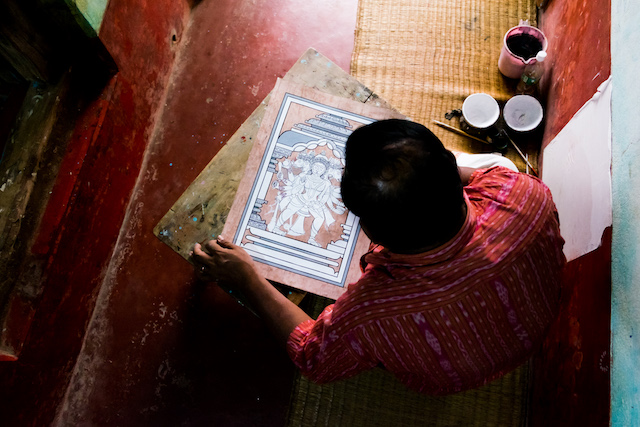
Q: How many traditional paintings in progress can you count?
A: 1